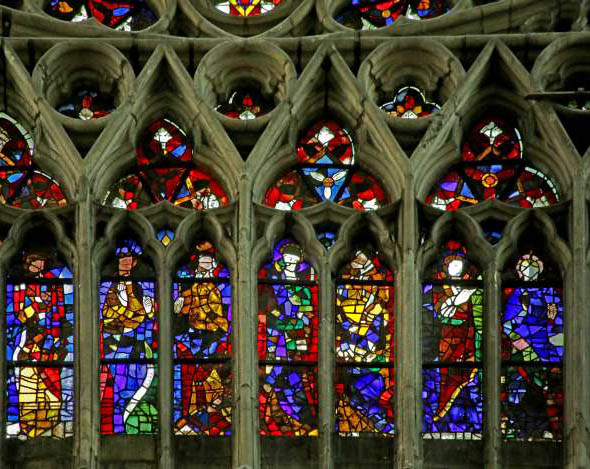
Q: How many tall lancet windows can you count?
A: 7